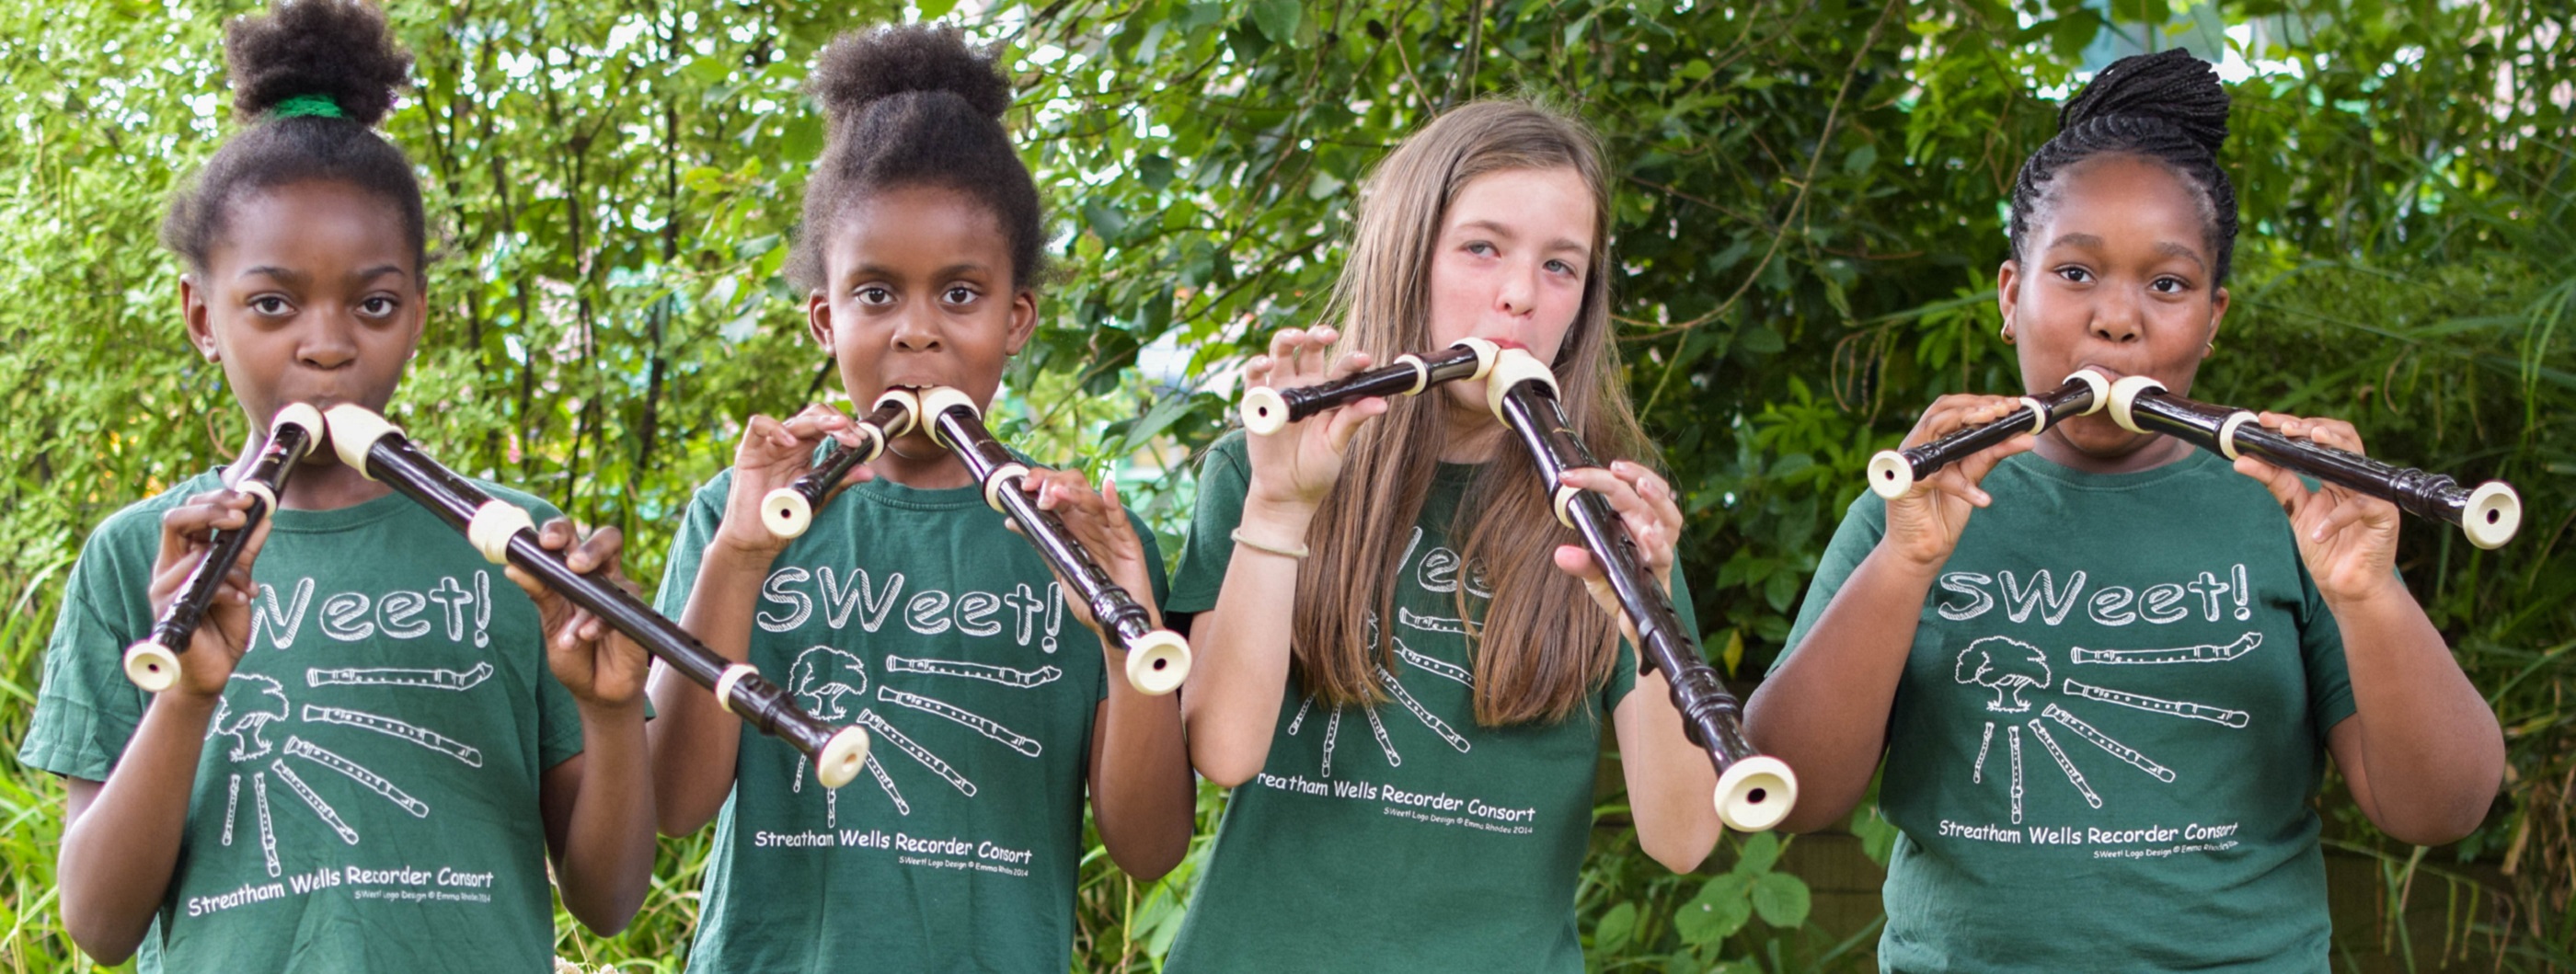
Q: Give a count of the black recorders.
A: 8